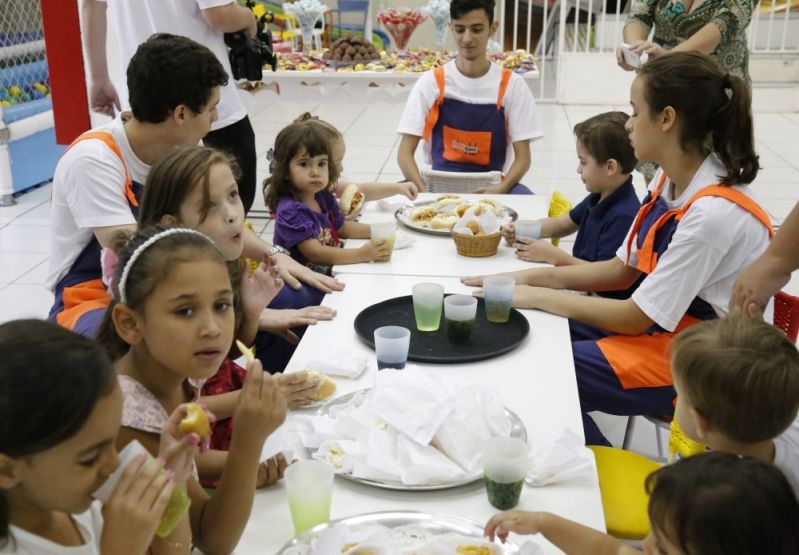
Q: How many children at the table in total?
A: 8